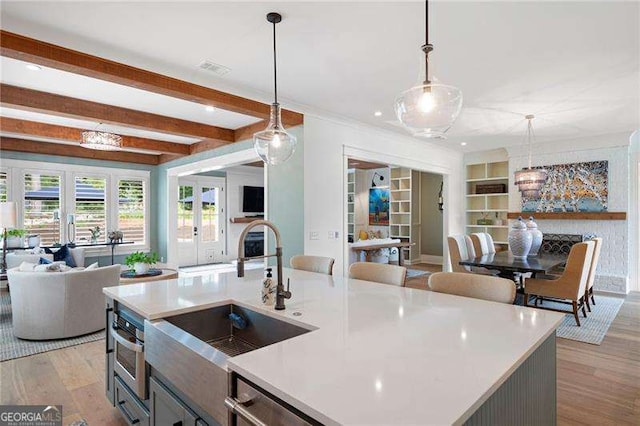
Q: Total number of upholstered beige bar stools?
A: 3